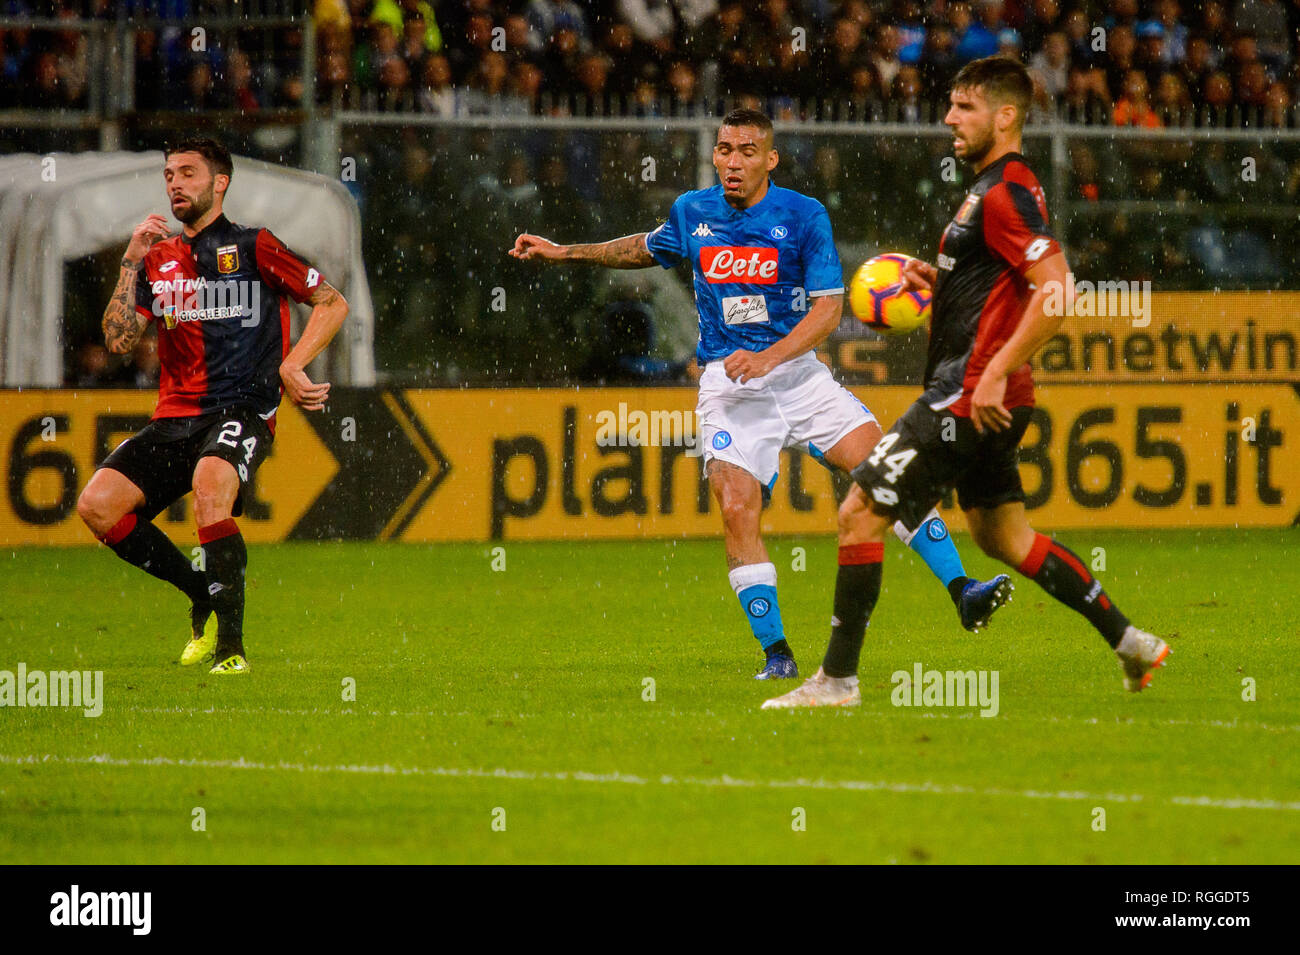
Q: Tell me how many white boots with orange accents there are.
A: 2